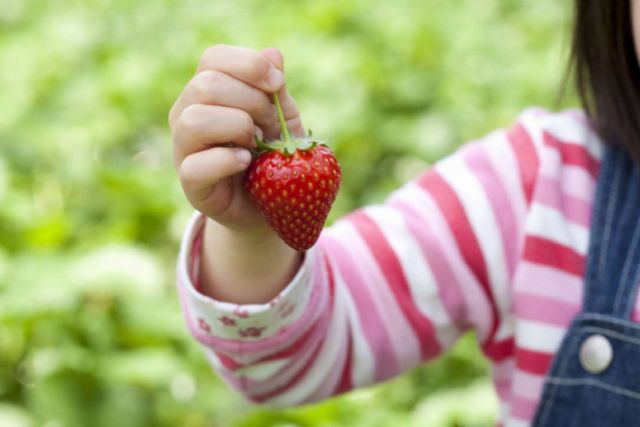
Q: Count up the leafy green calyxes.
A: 1